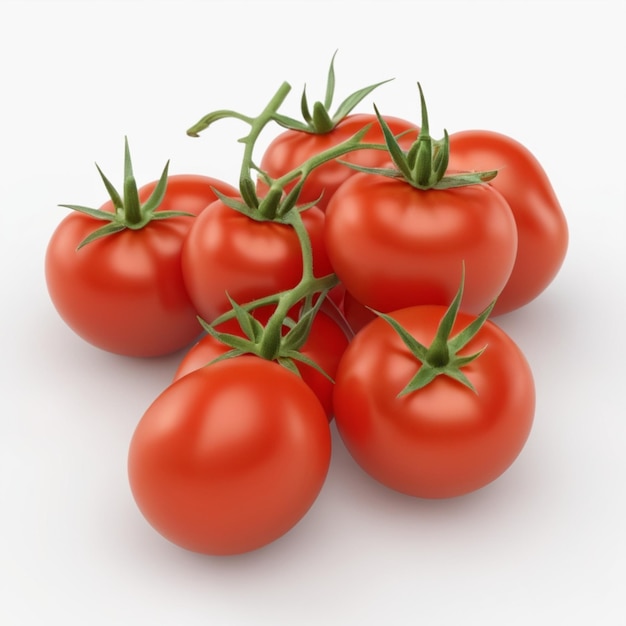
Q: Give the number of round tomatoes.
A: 8